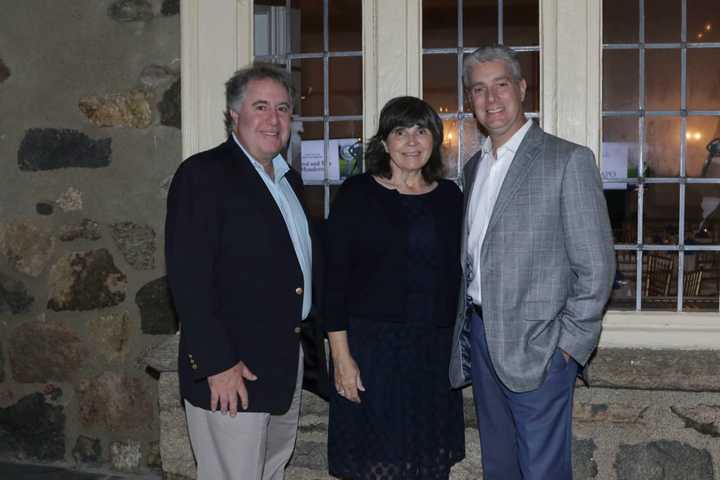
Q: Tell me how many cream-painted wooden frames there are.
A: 3